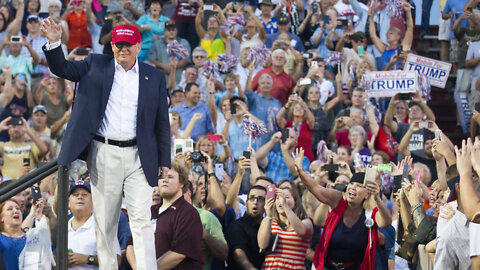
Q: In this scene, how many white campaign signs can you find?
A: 2